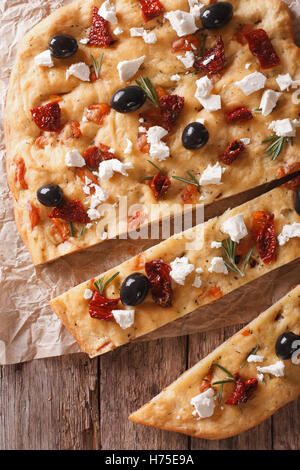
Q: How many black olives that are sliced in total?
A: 0